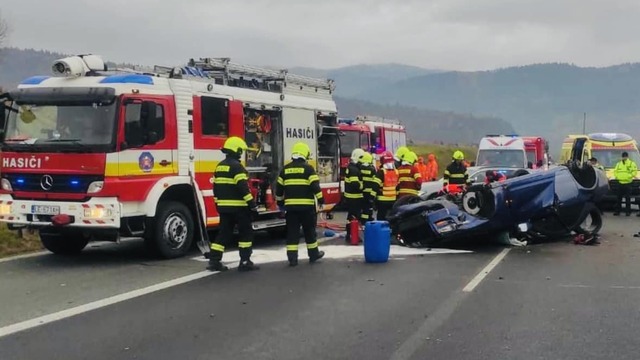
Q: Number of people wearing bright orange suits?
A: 2